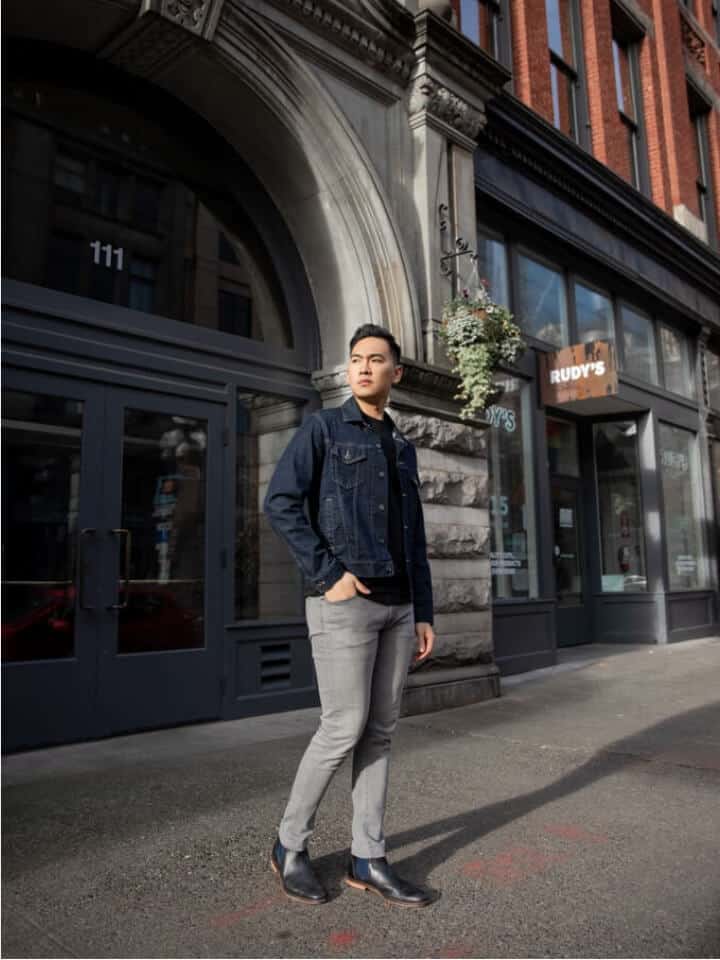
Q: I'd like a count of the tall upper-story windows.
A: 4